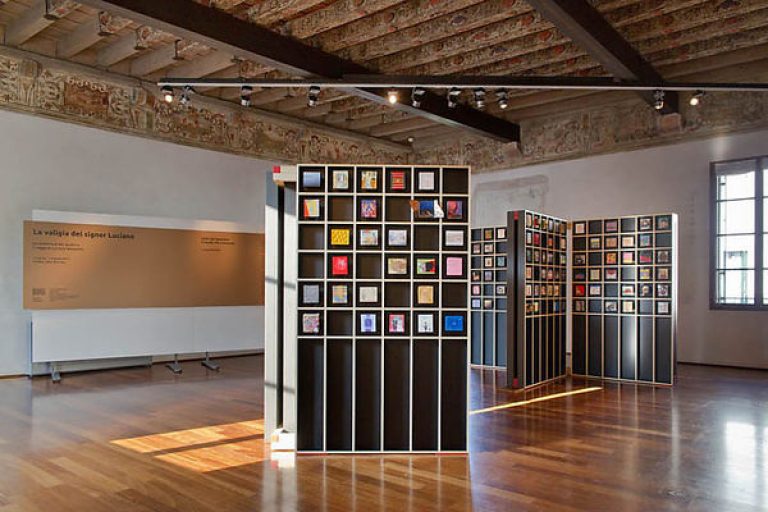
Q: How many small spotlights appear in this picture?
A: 11